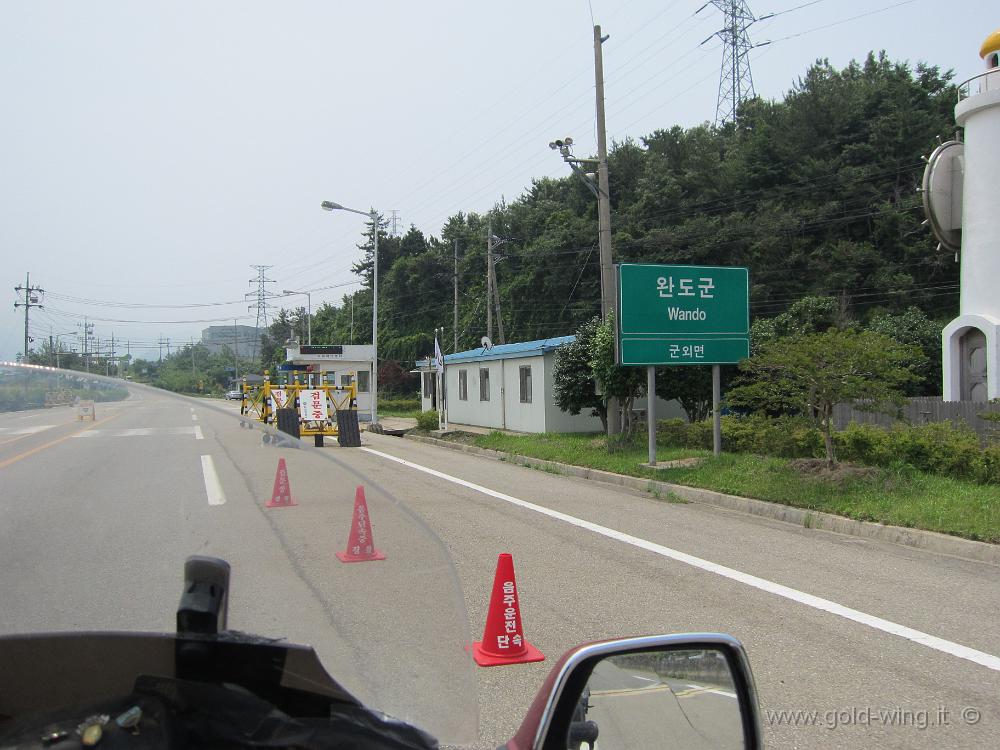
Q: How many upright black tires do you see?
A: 2